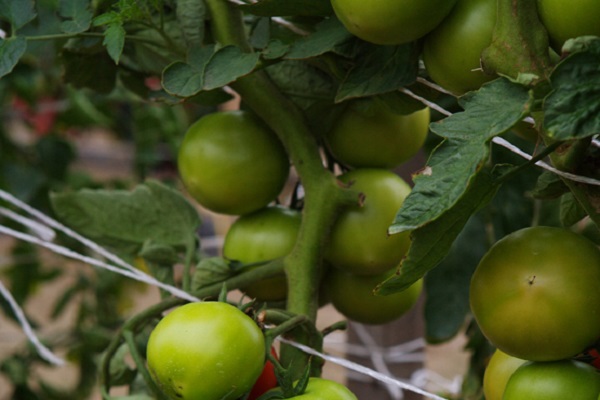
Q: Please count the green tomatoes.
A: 13